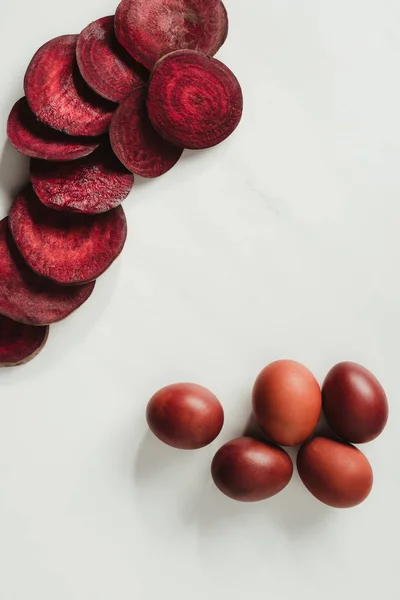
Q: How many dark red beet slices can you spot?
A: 10